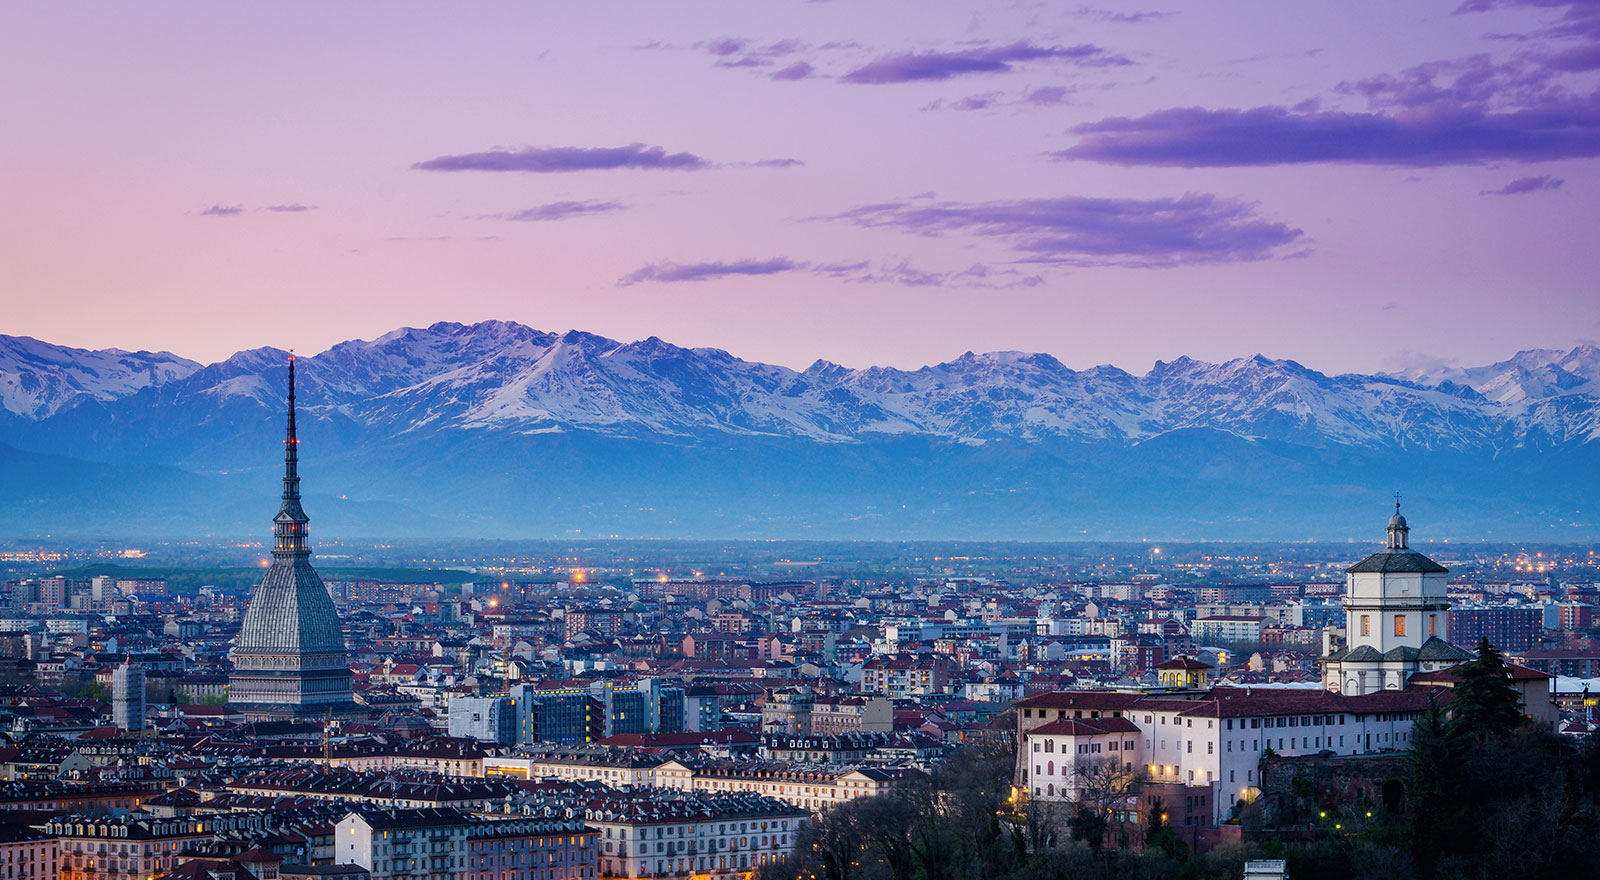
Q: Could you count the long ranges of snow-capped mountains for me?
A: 1